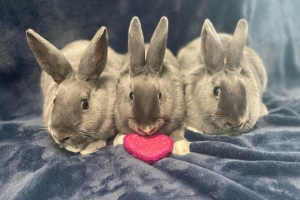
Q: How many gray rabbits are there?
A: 3